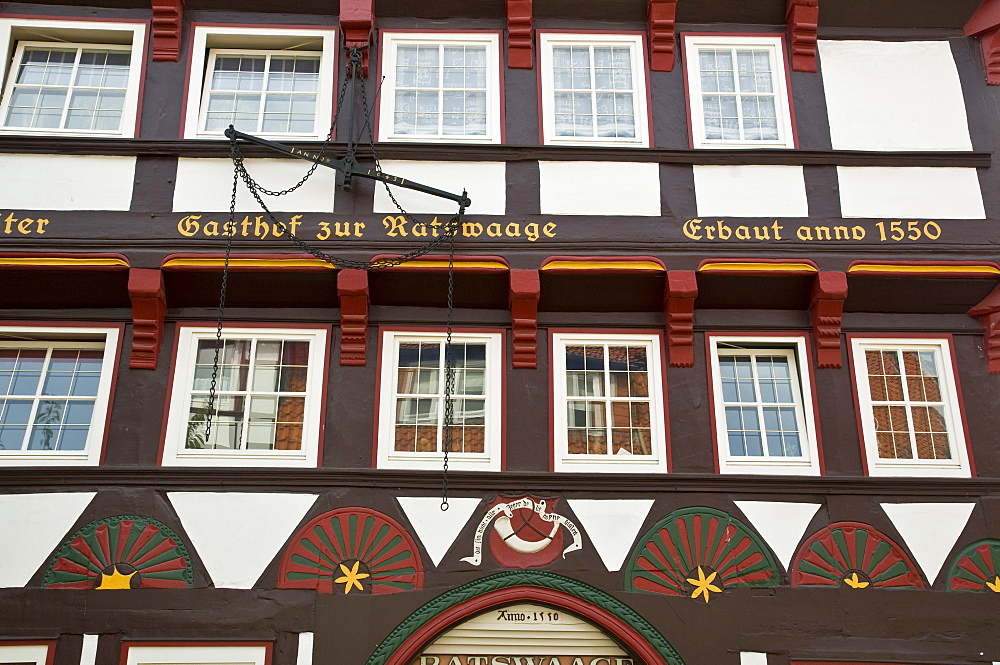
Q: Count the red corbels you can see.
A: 12